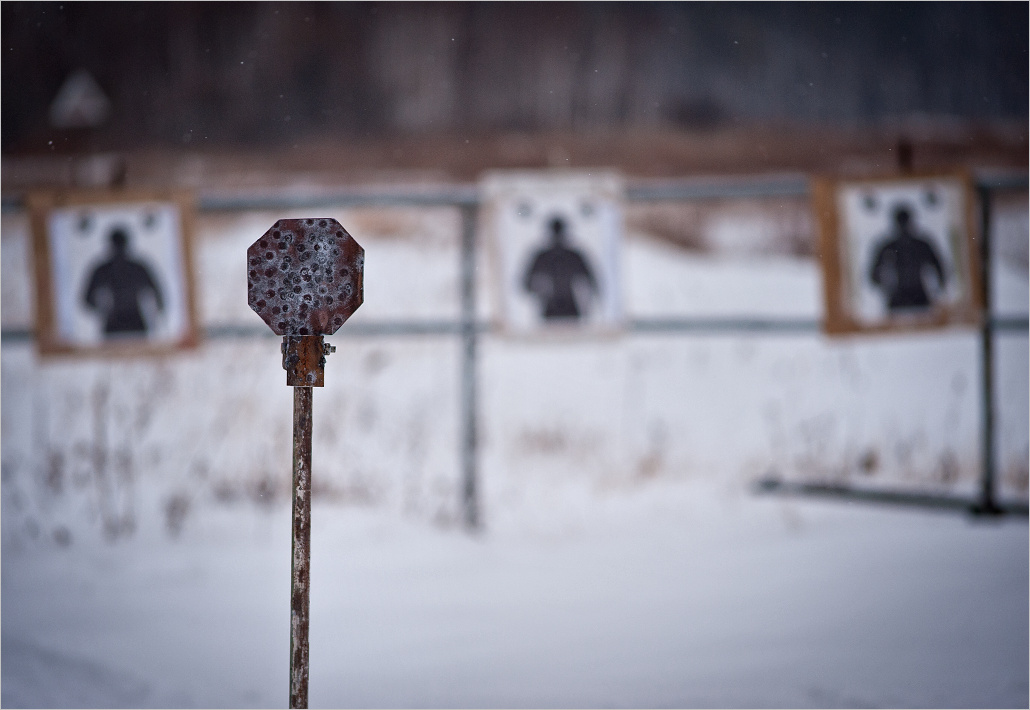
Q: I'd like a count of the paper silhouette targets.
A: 3